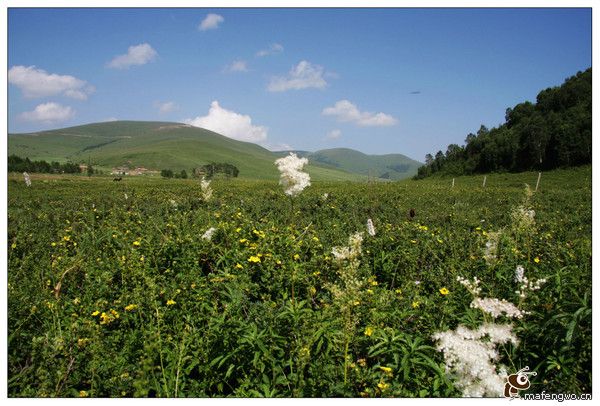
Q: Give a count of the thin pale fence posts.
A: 3